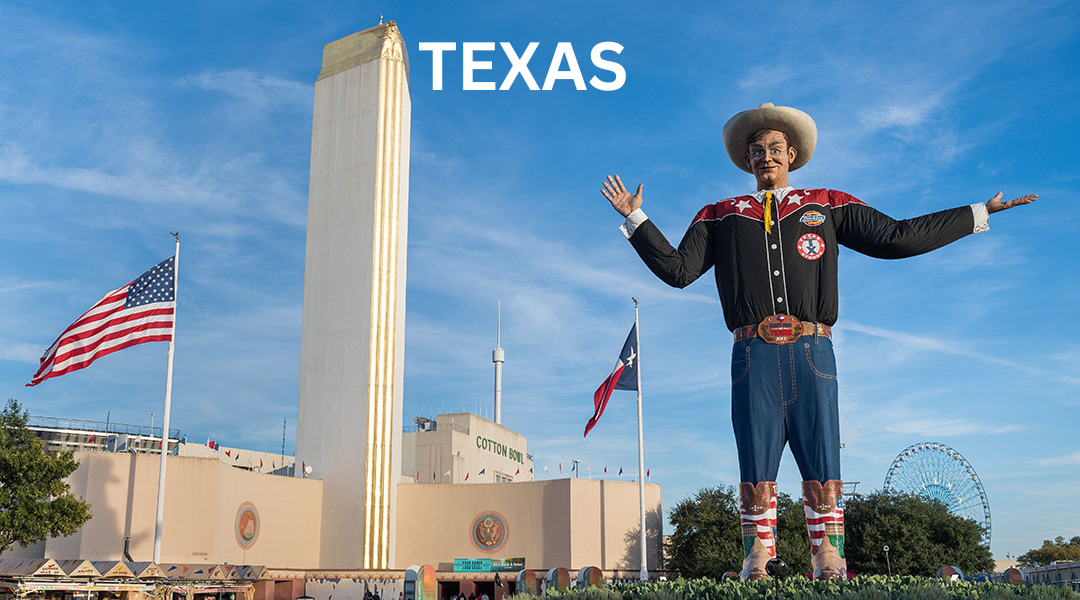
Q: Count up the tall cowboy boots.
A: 2